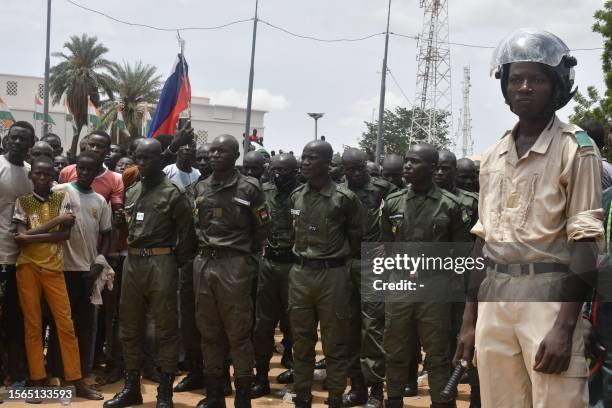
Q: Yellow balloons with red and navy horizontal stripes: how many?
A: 0